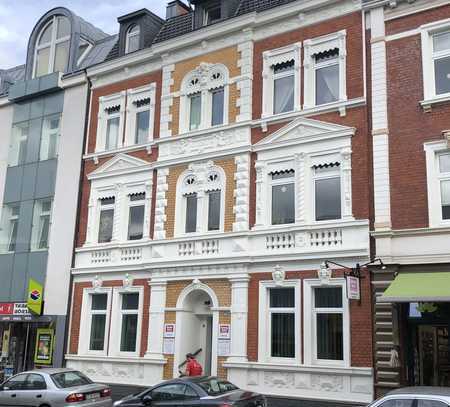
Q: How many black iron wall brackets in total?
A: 1